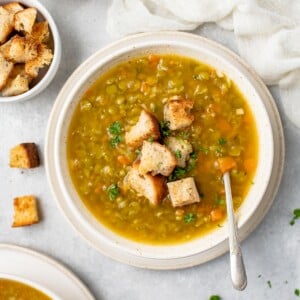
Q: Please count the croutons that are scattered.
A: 2